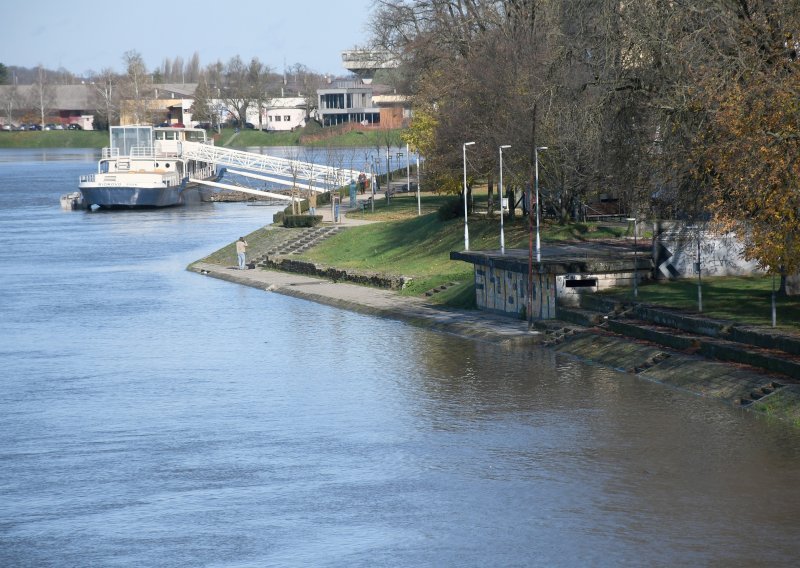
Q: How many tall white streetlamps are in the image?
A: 3